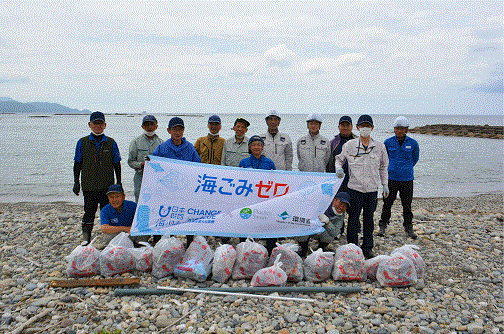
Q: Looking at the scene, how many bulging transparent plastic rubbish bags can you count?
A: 14